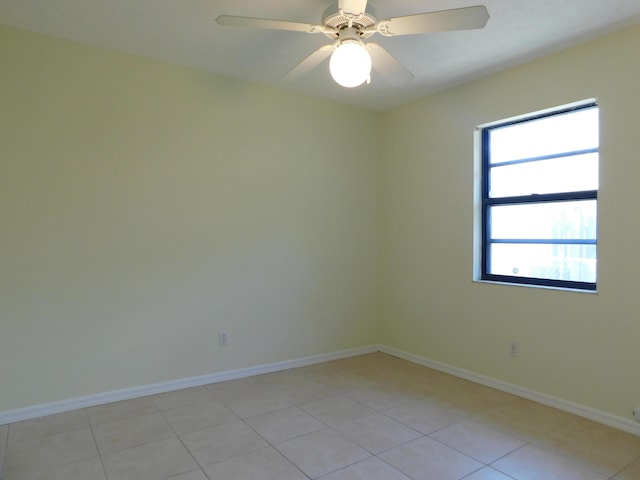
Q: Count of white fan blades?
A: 5